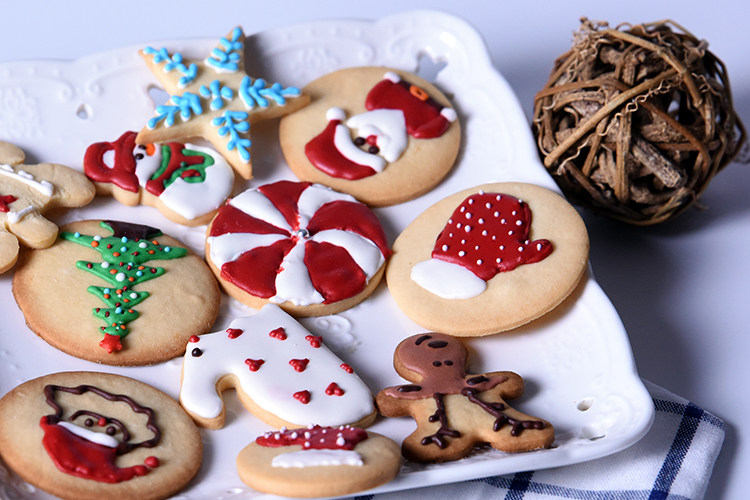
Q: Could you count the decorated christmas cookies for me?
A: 11